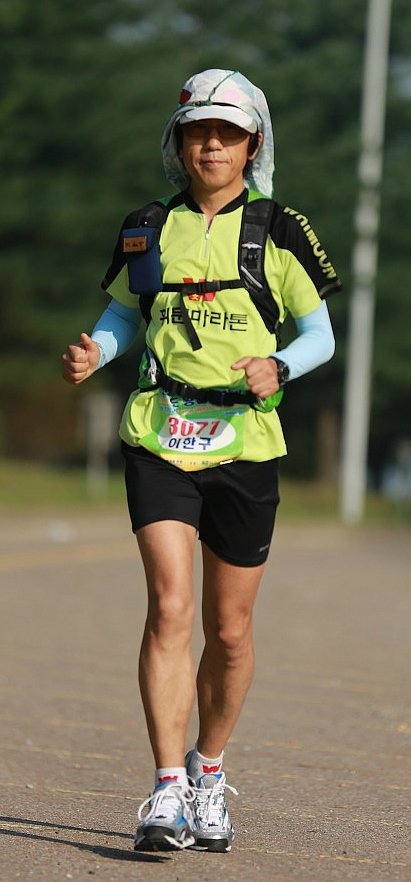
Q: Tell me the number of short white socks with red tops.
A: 2